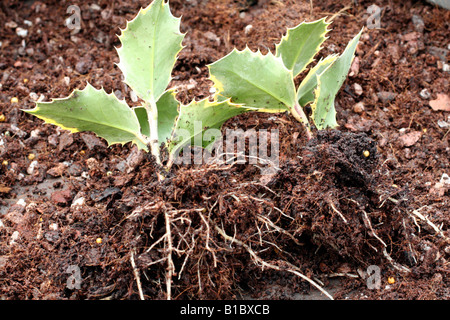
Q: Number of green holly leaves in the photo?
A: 8